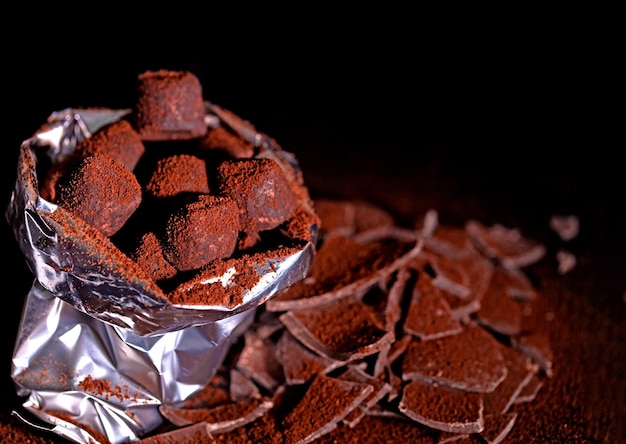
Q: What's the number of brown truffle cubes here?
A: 8